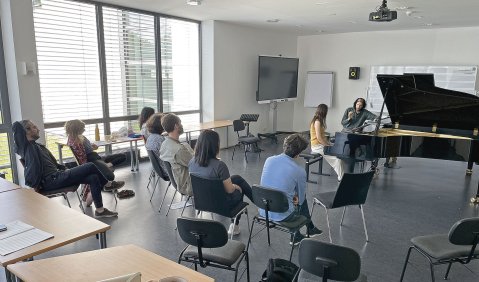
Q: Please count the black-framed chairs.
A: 5